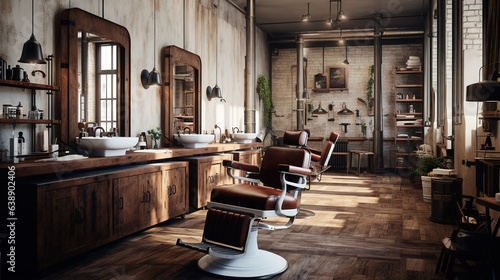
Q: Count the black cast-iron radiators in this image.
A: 1